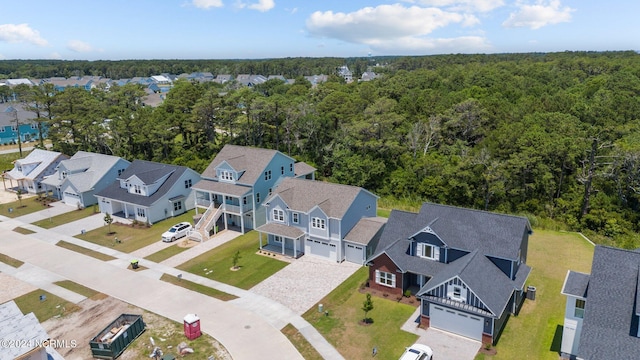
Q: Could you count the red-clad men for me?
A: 0